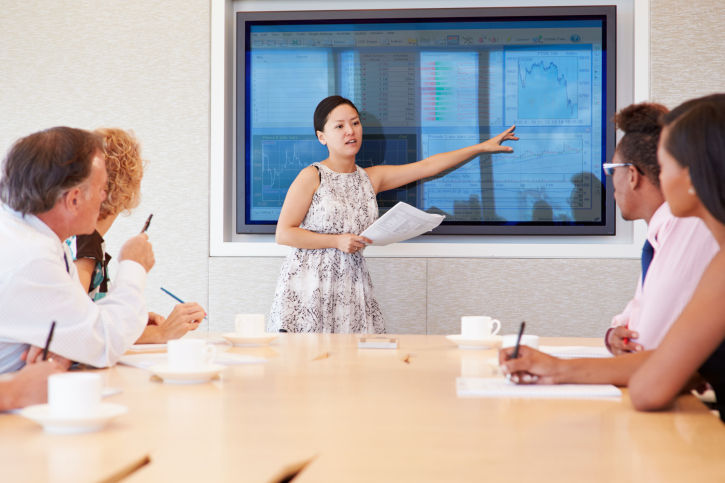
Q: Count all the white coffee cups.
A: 5